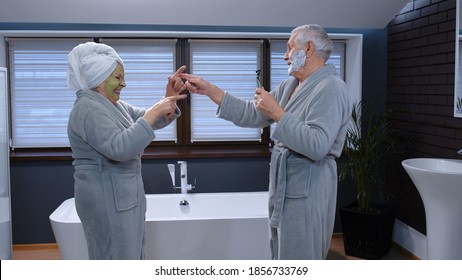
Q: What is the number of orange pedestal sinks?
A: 0